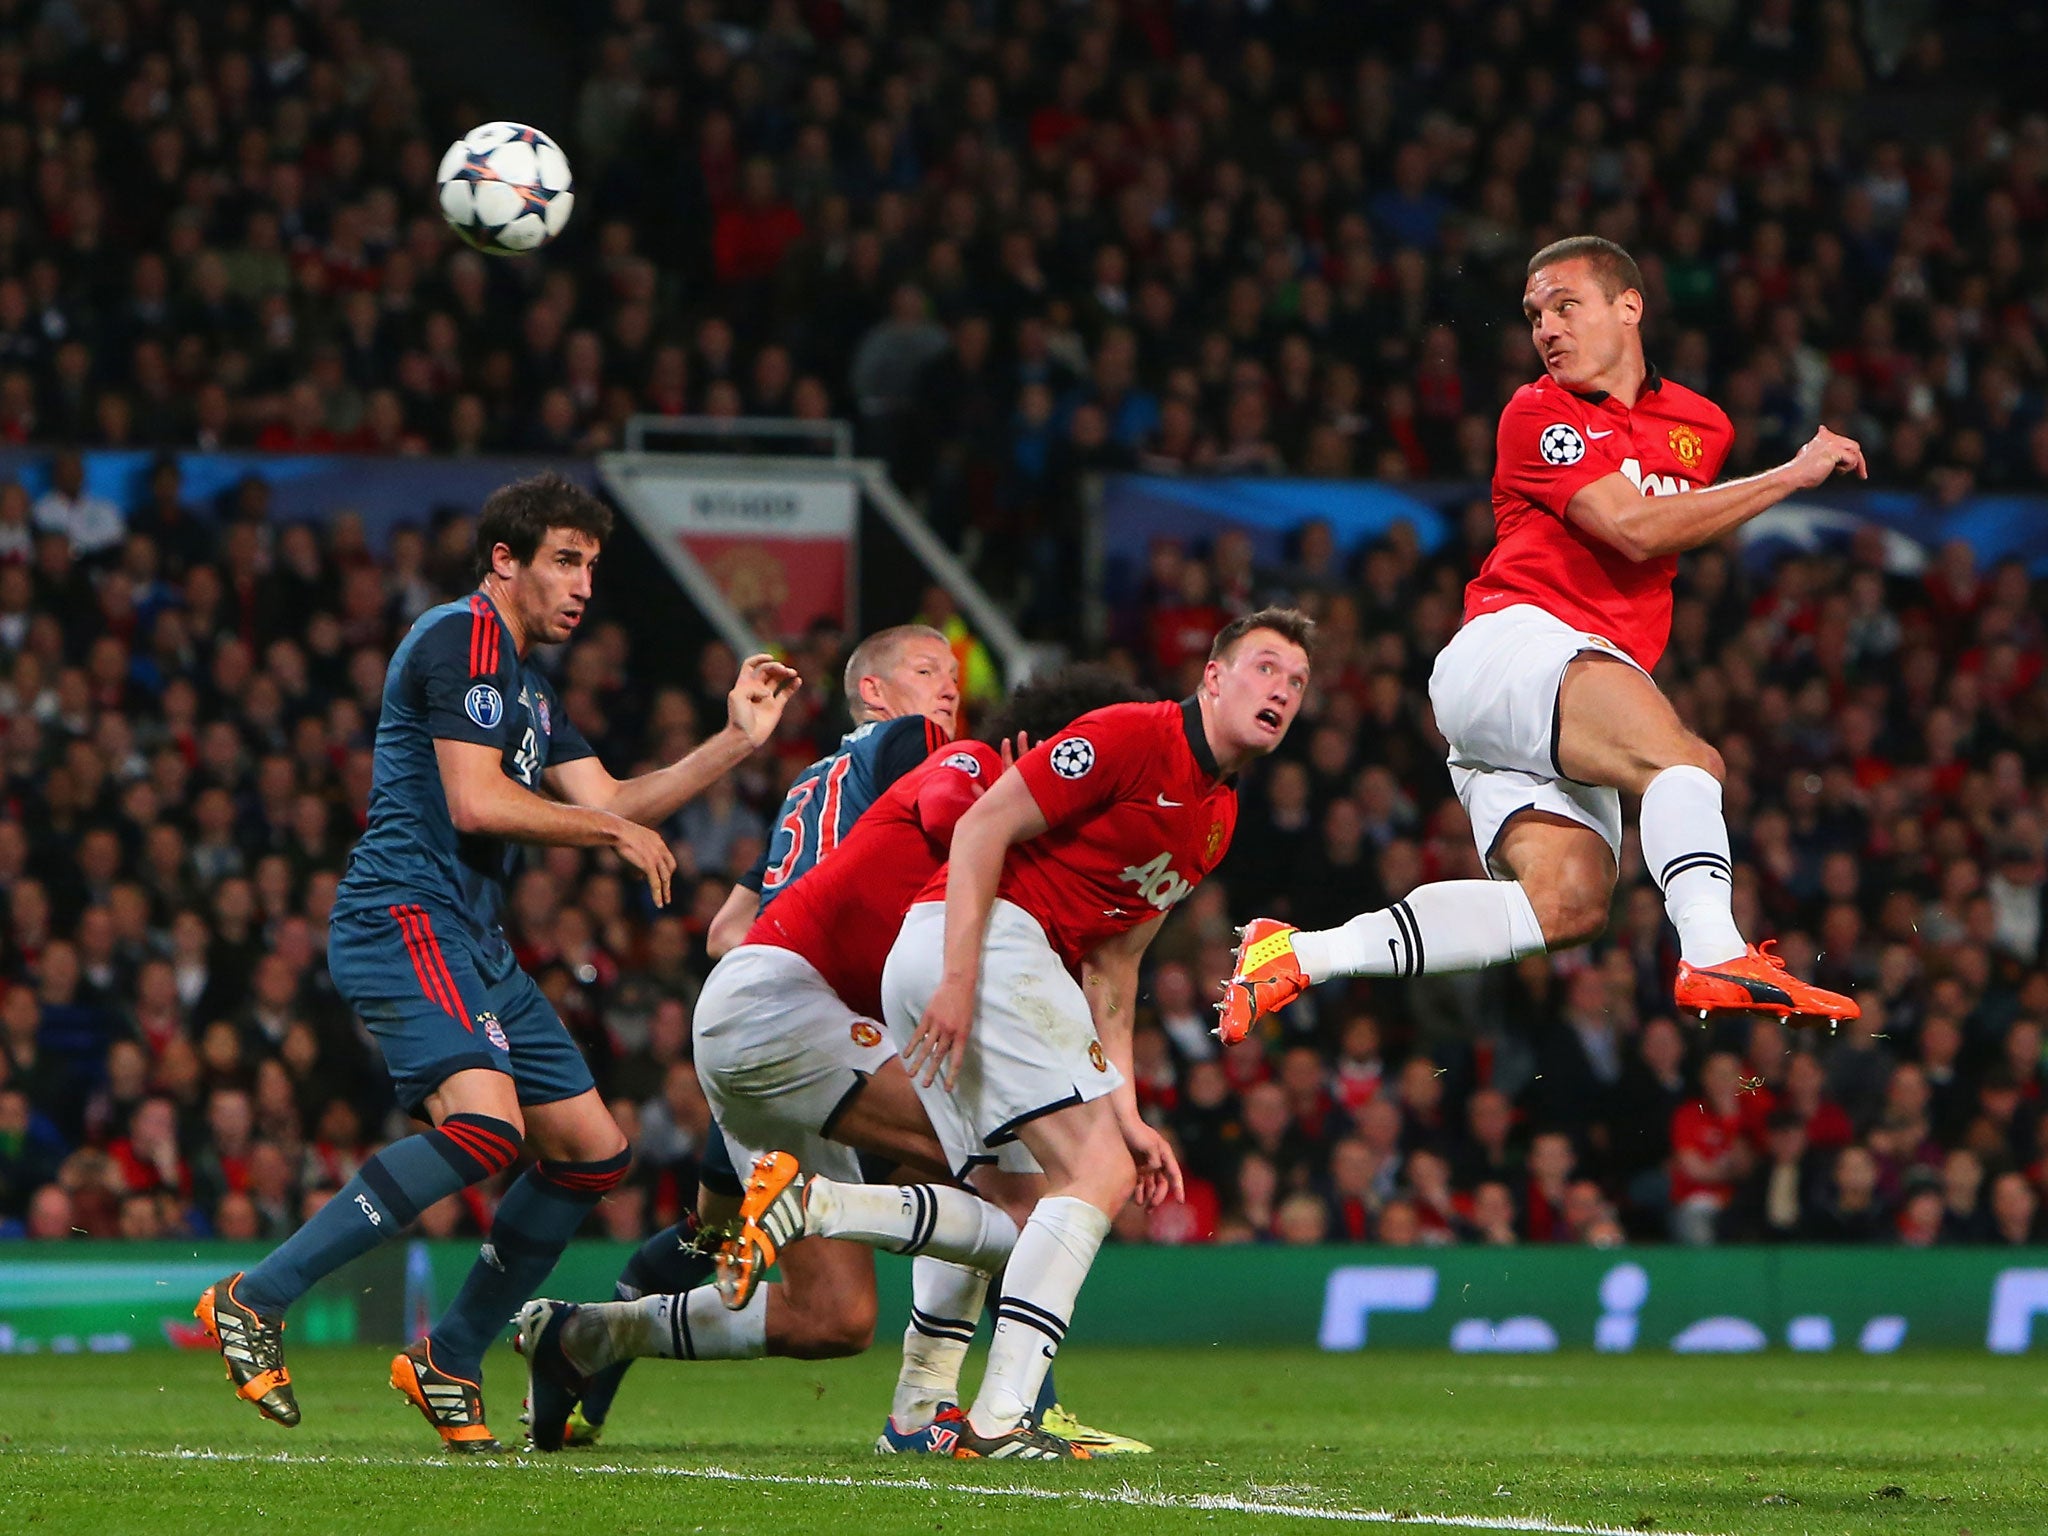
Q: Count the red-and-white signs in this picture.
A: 1